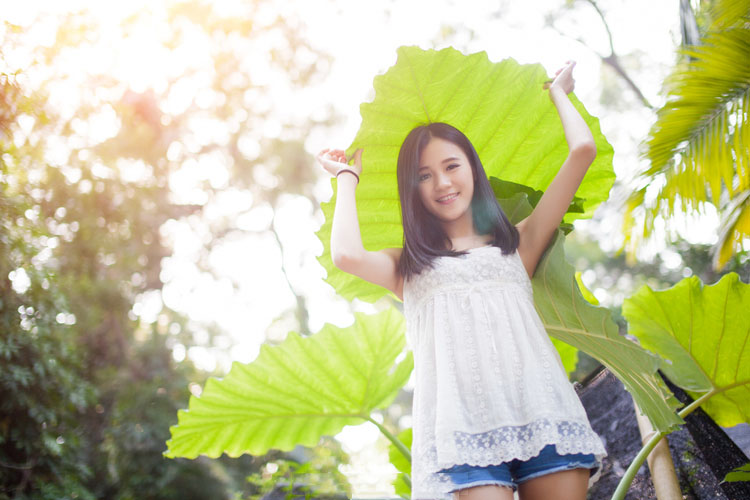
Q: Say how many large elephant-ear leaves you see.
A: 4